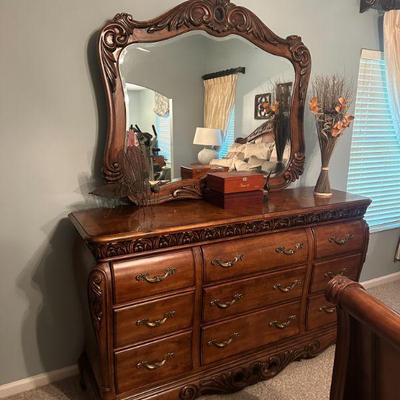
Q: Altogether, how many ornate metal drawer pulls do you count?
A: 12